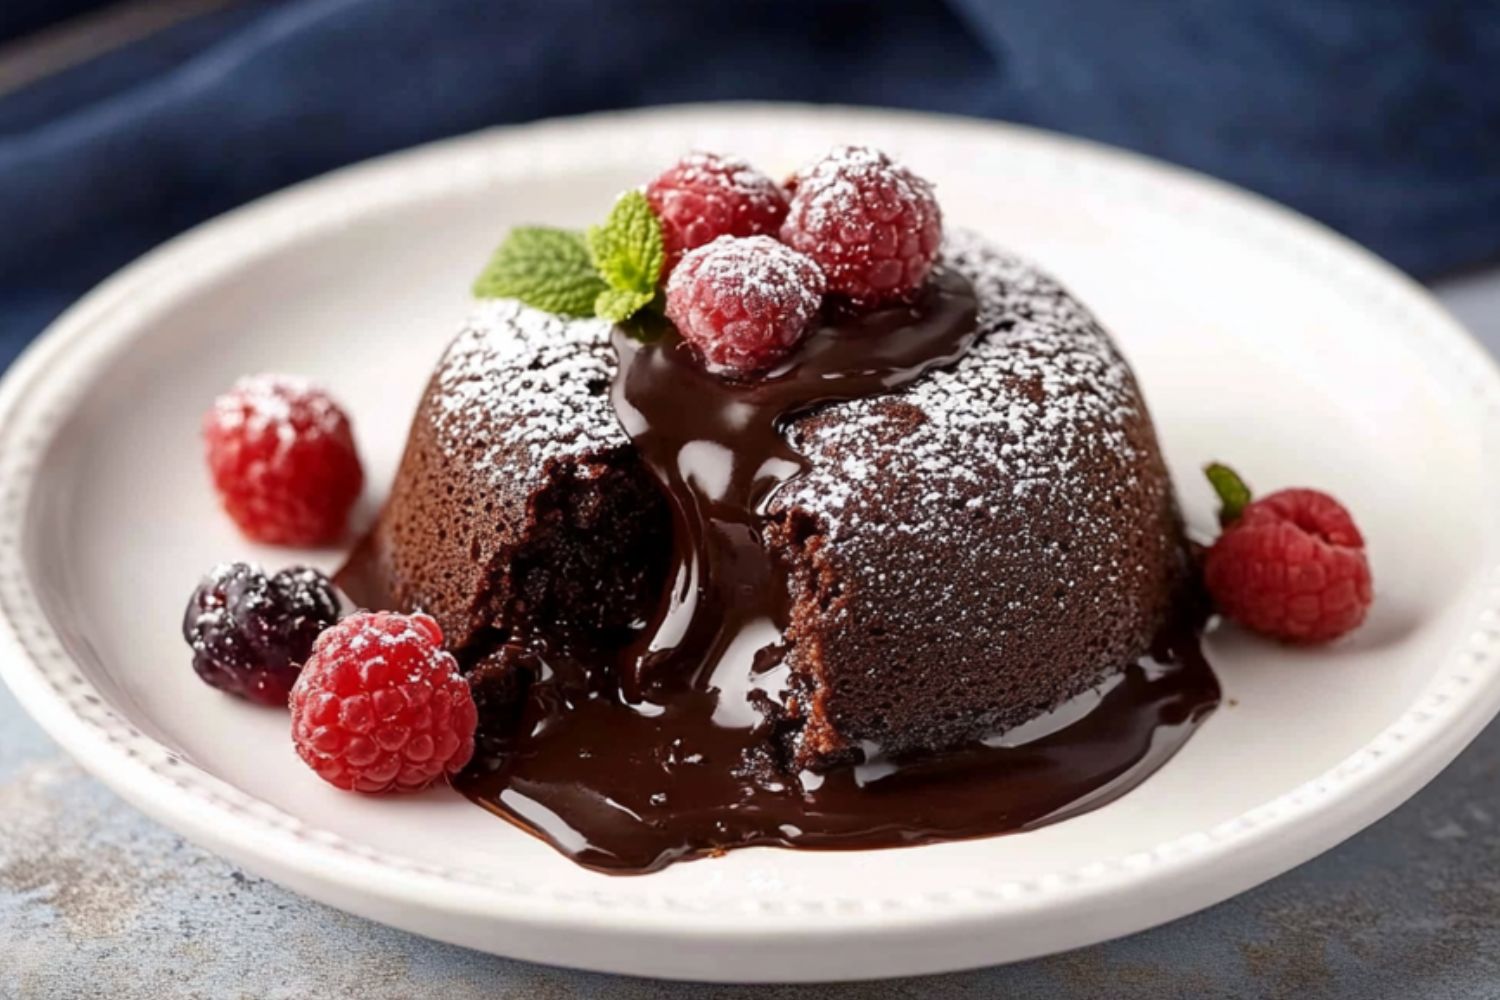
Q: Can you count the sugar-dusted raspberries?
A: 5